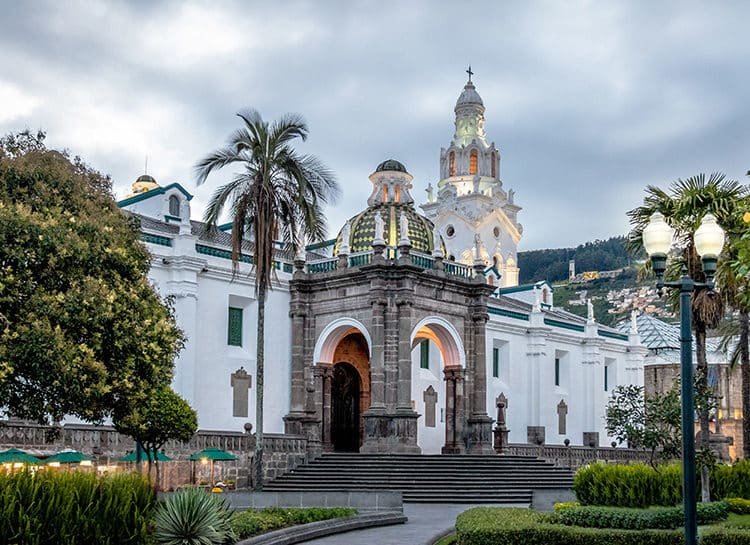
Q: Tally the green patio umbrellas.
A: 4